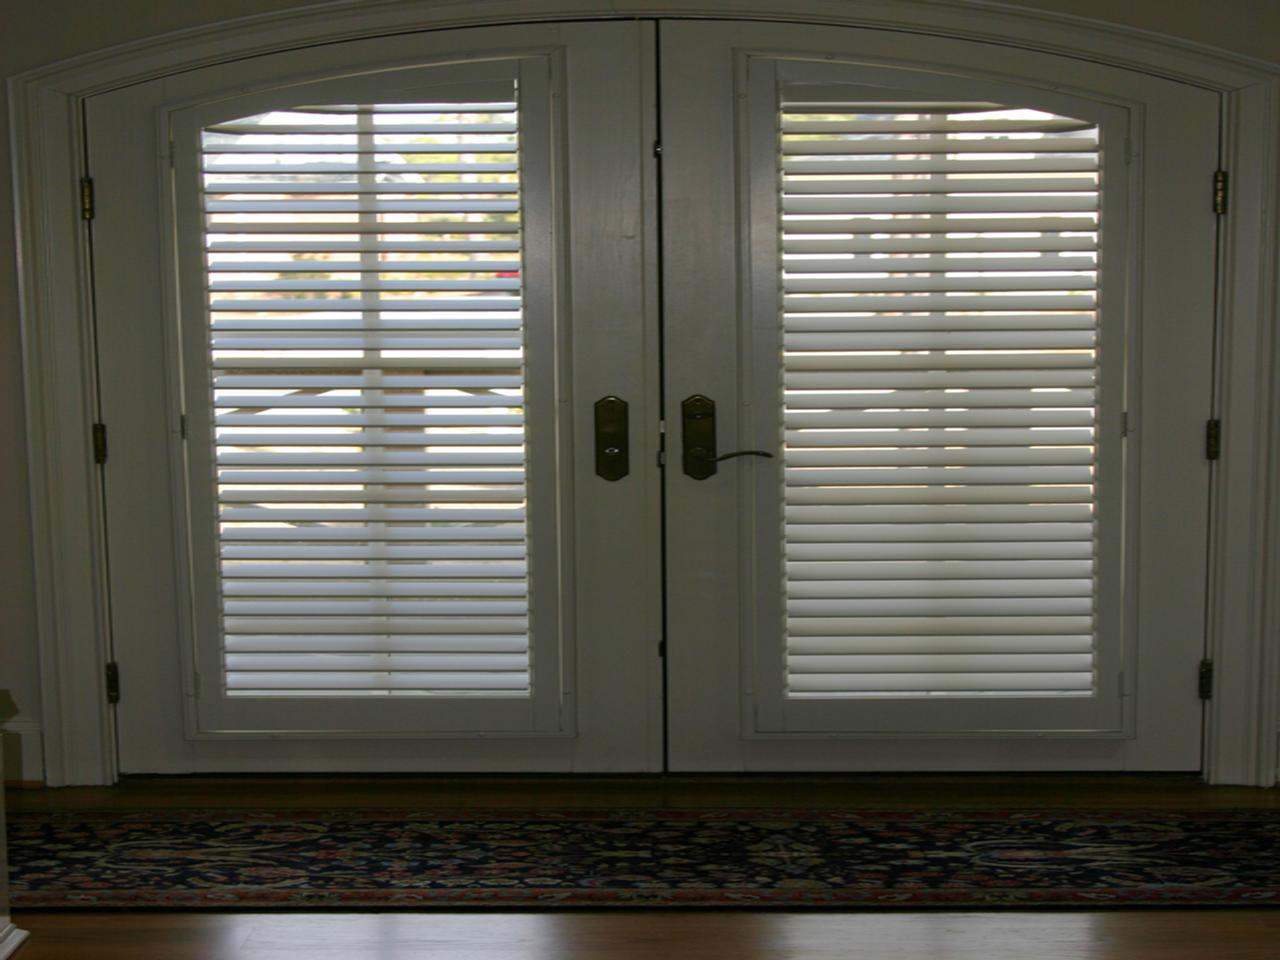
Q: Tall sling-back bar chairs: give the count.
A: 0